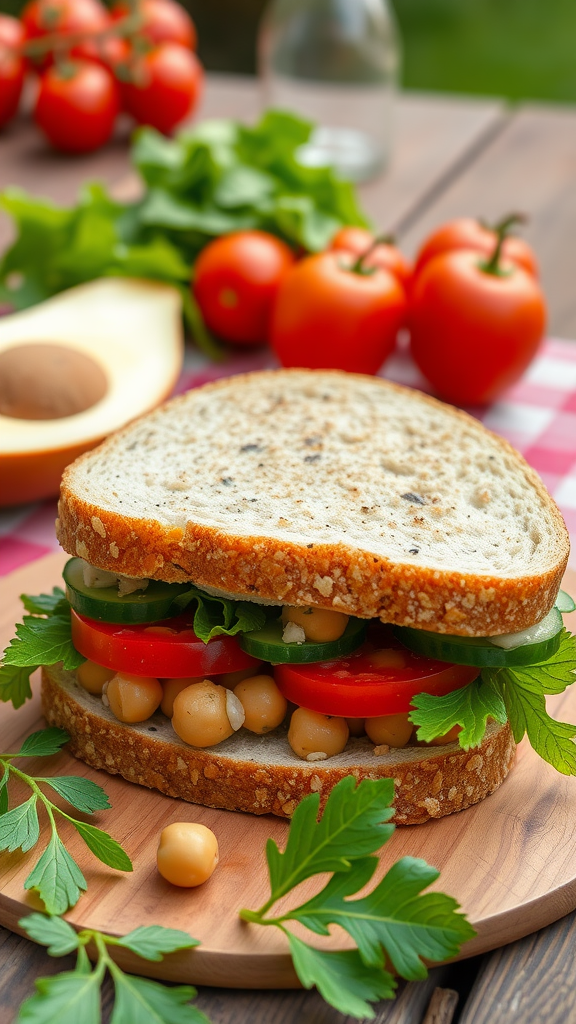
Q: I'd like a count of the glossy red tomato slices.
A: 2